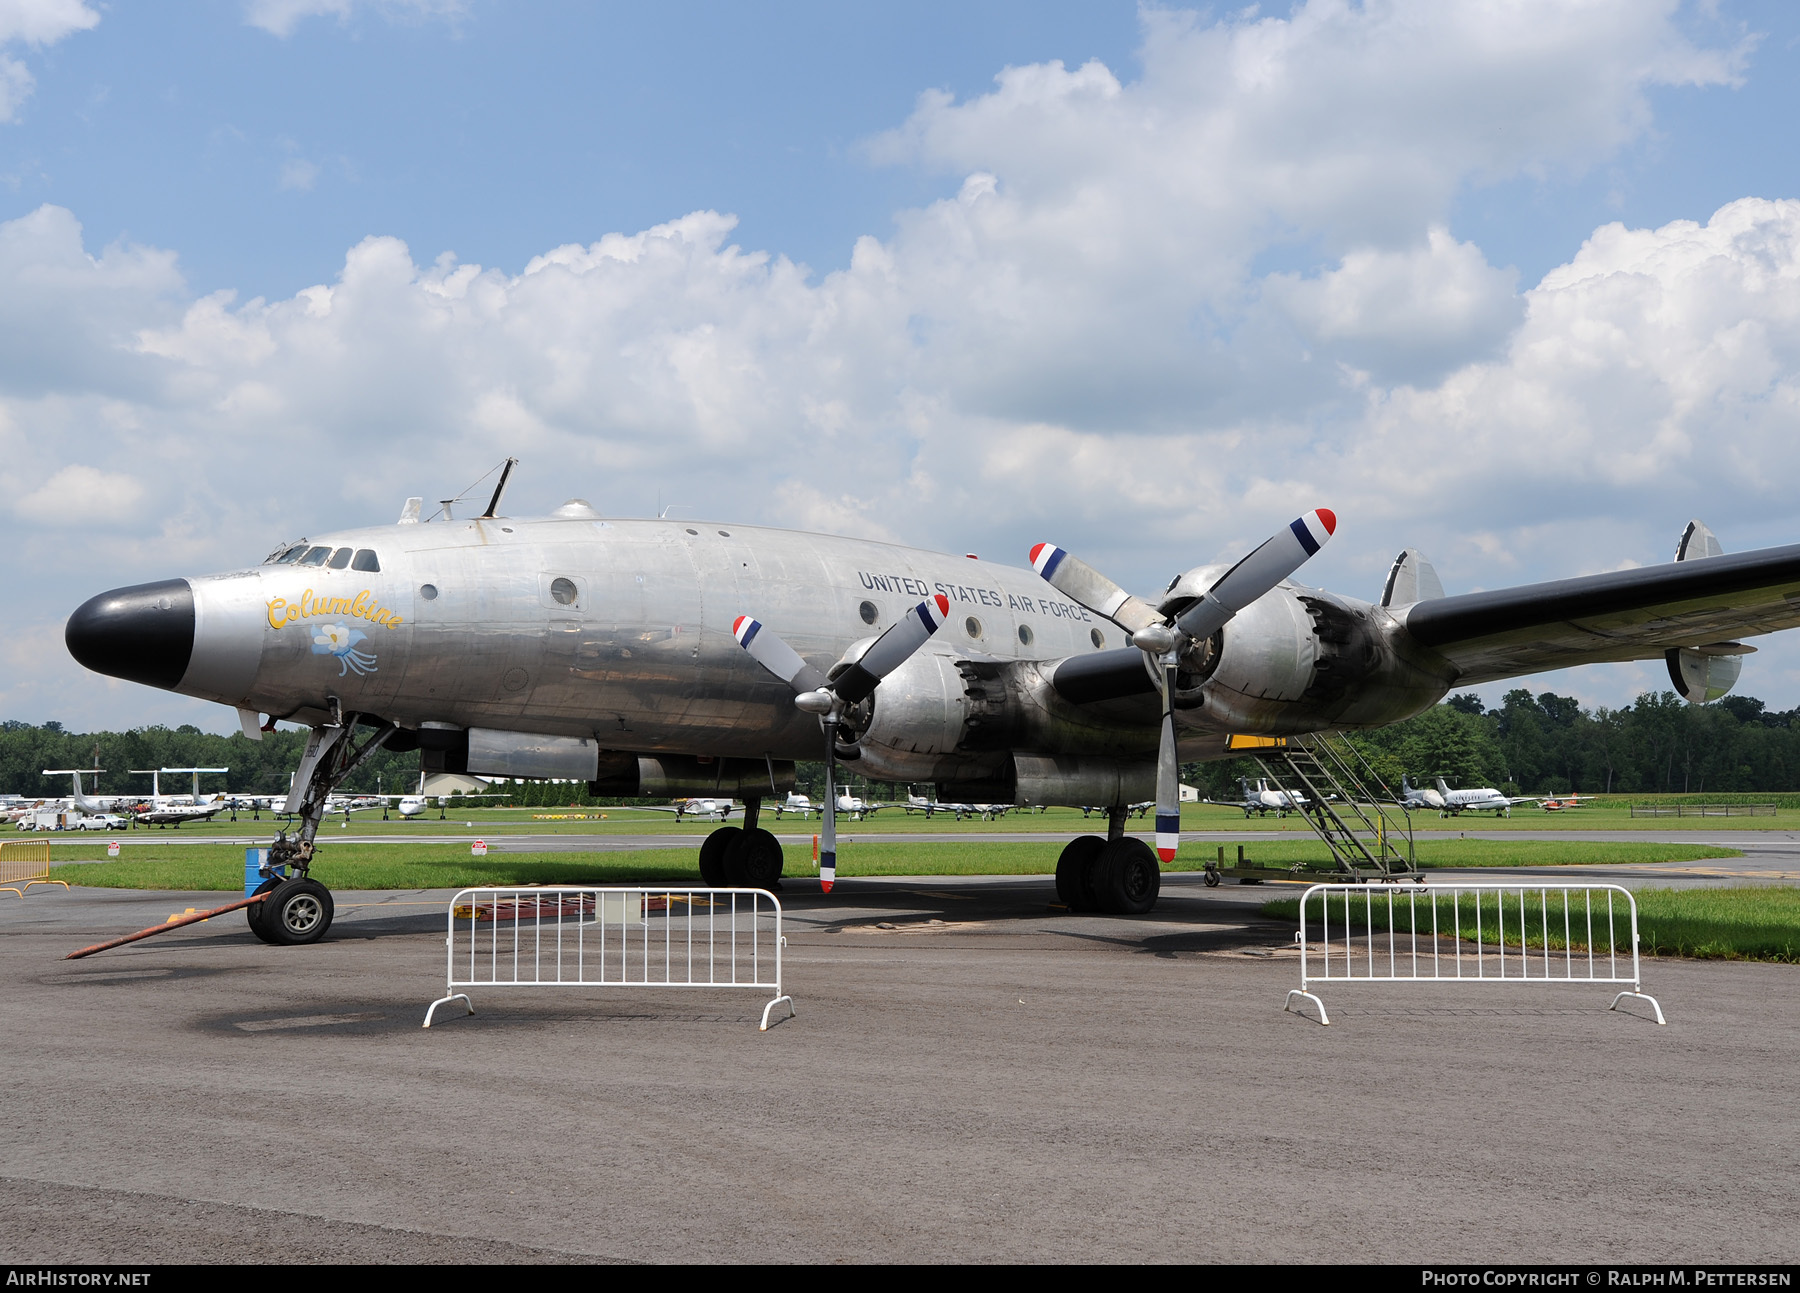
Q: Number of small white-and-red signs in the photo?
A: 2